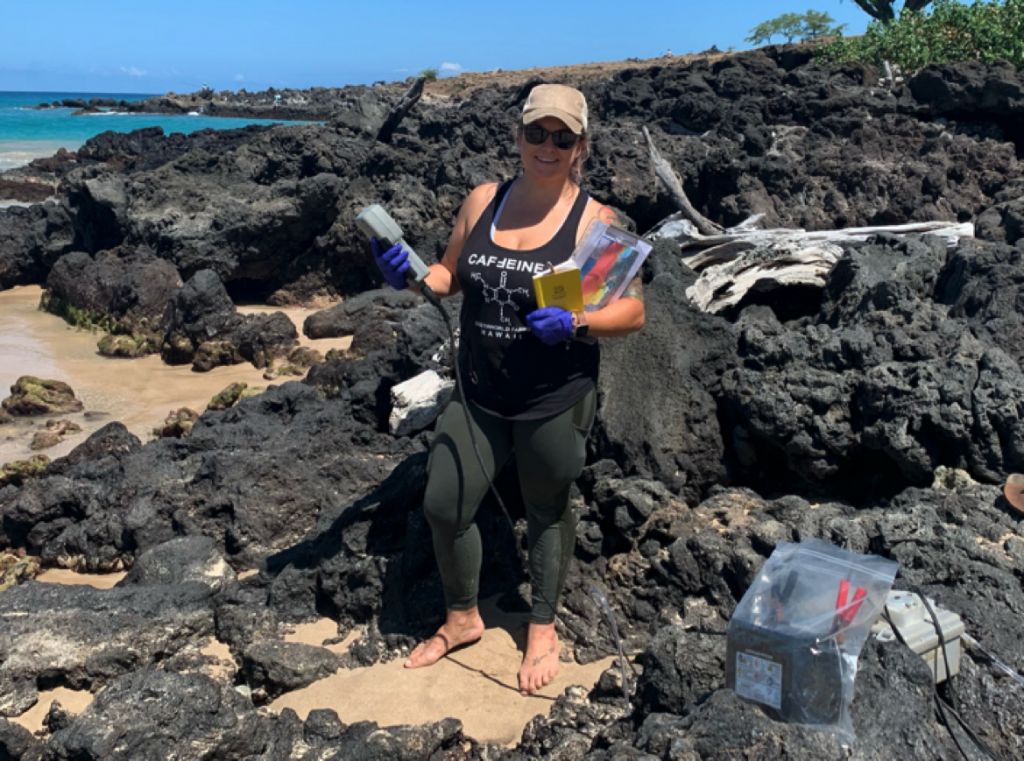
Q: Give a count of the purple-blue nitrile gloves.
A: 2